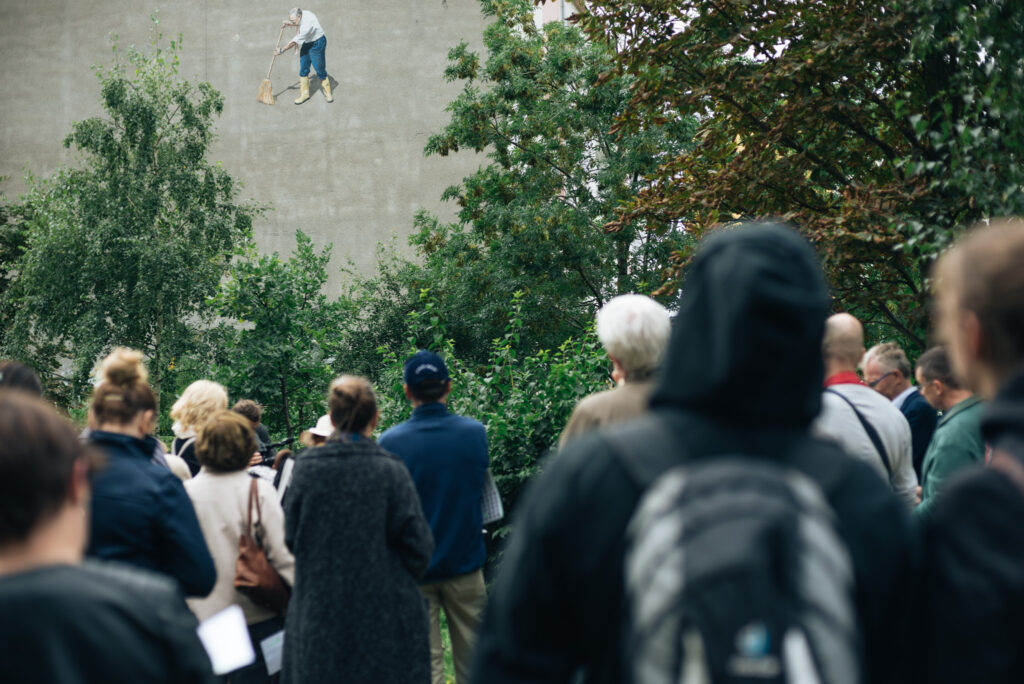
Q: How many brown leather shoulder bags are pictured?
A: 1